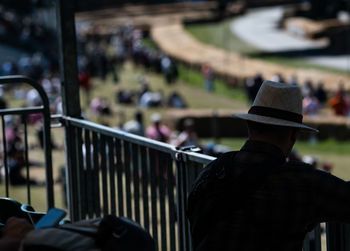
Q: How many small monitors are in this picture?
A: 1